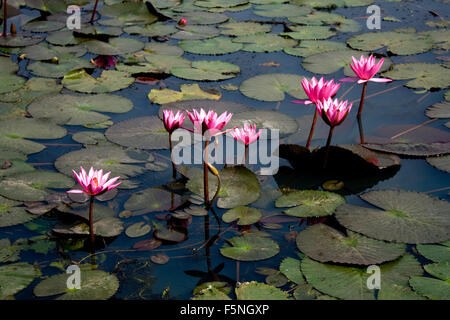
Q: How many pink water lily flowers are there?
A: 7